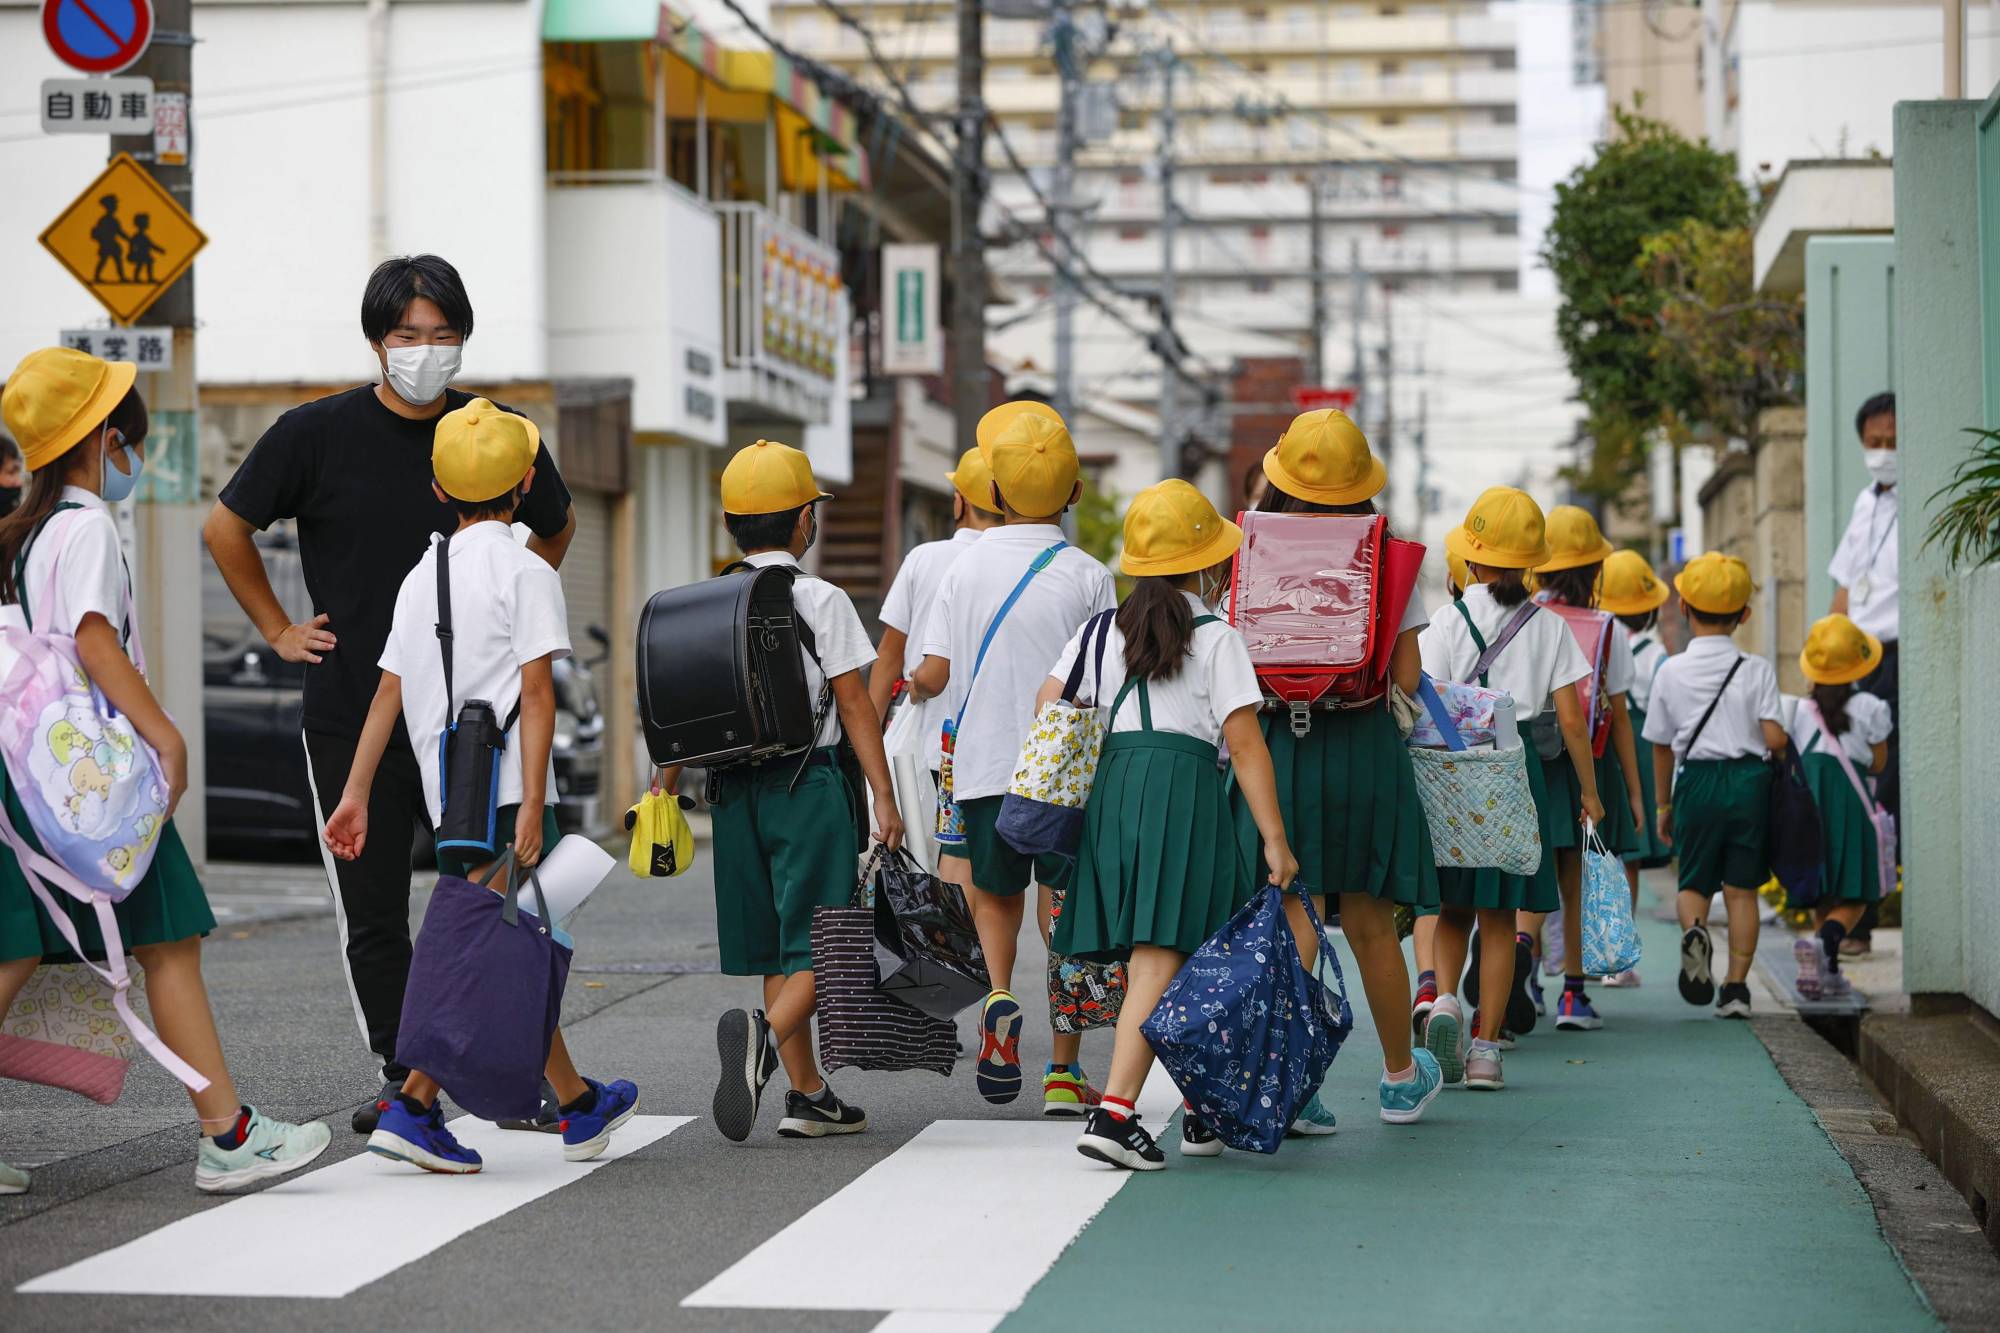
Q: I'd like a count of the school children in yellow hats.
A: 13